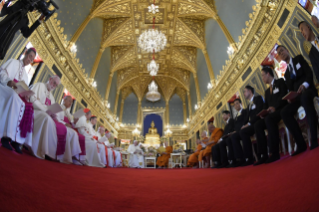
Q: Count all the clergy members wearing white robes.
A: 8